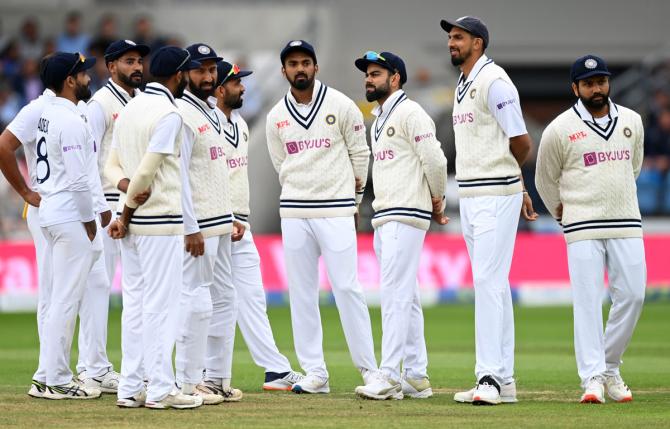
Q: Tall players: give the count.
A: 1